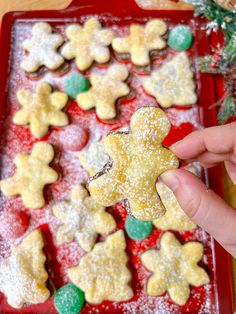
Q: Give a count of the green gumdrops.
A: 4